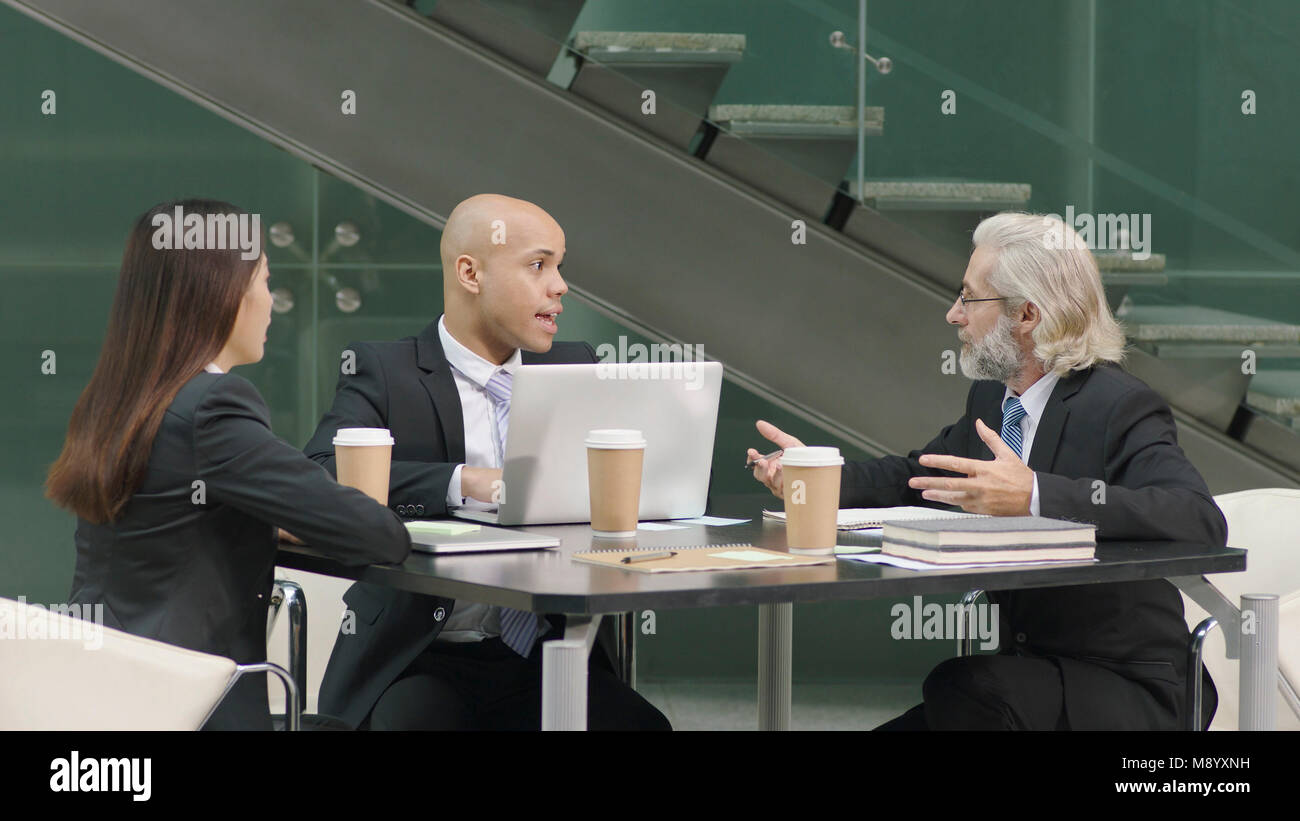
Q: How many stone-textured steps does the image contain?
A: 6